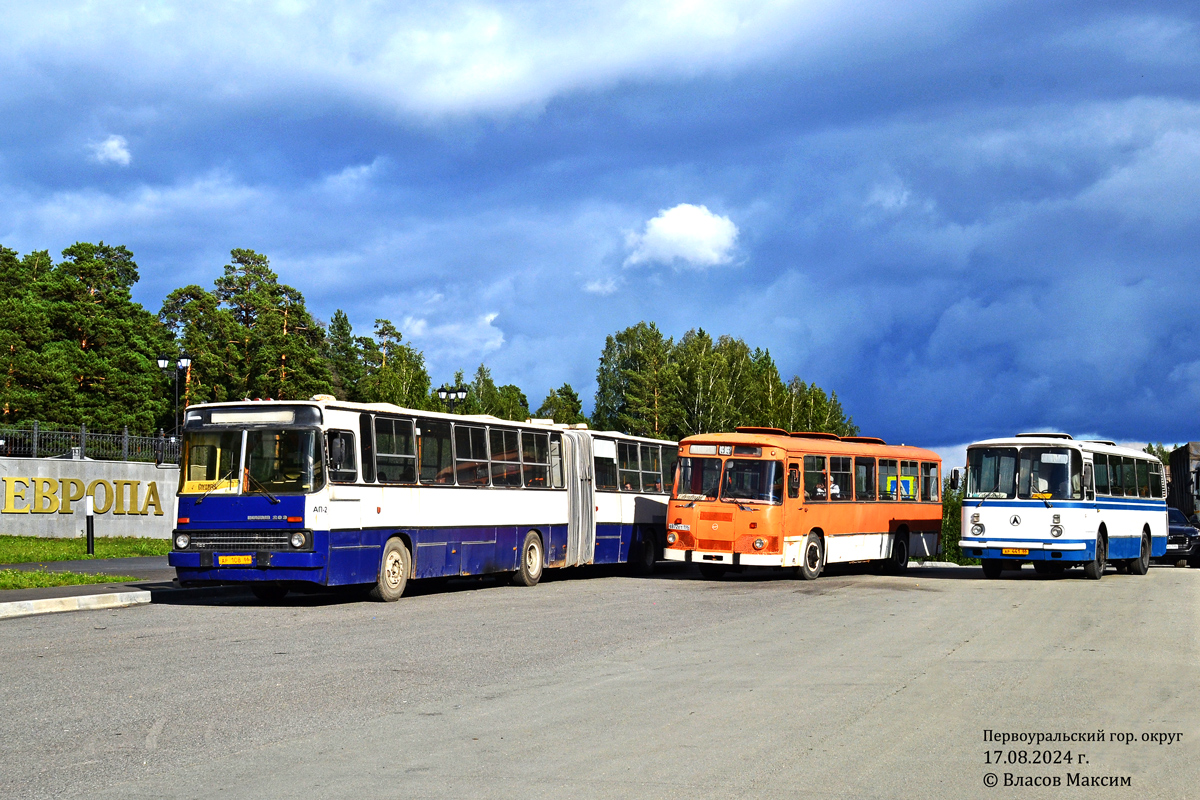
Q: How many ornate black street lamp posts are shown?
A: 2